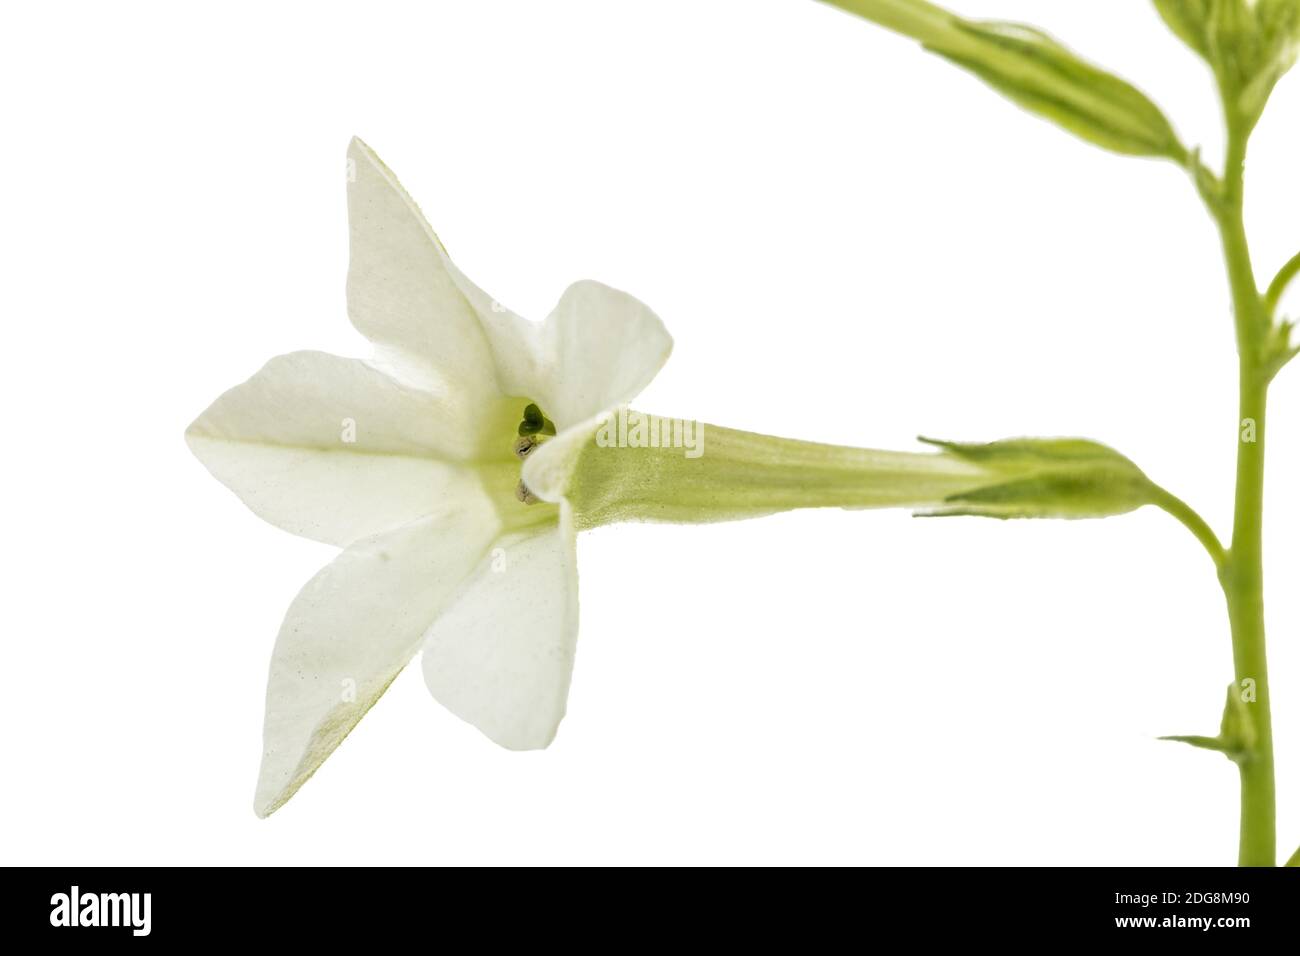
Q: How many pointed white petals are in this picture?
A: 5